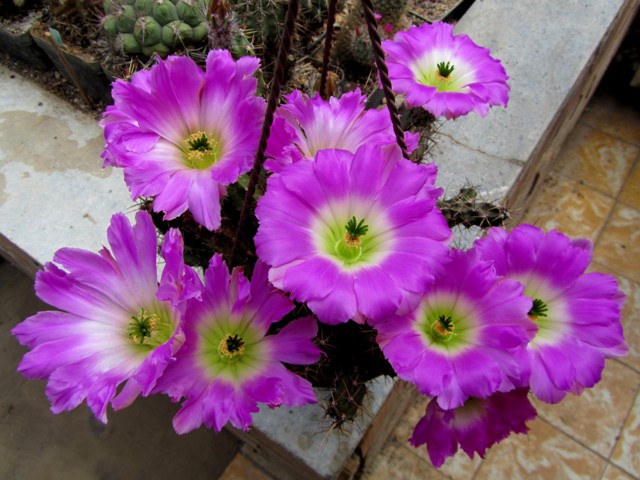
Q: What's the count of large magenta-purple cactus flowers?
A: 9